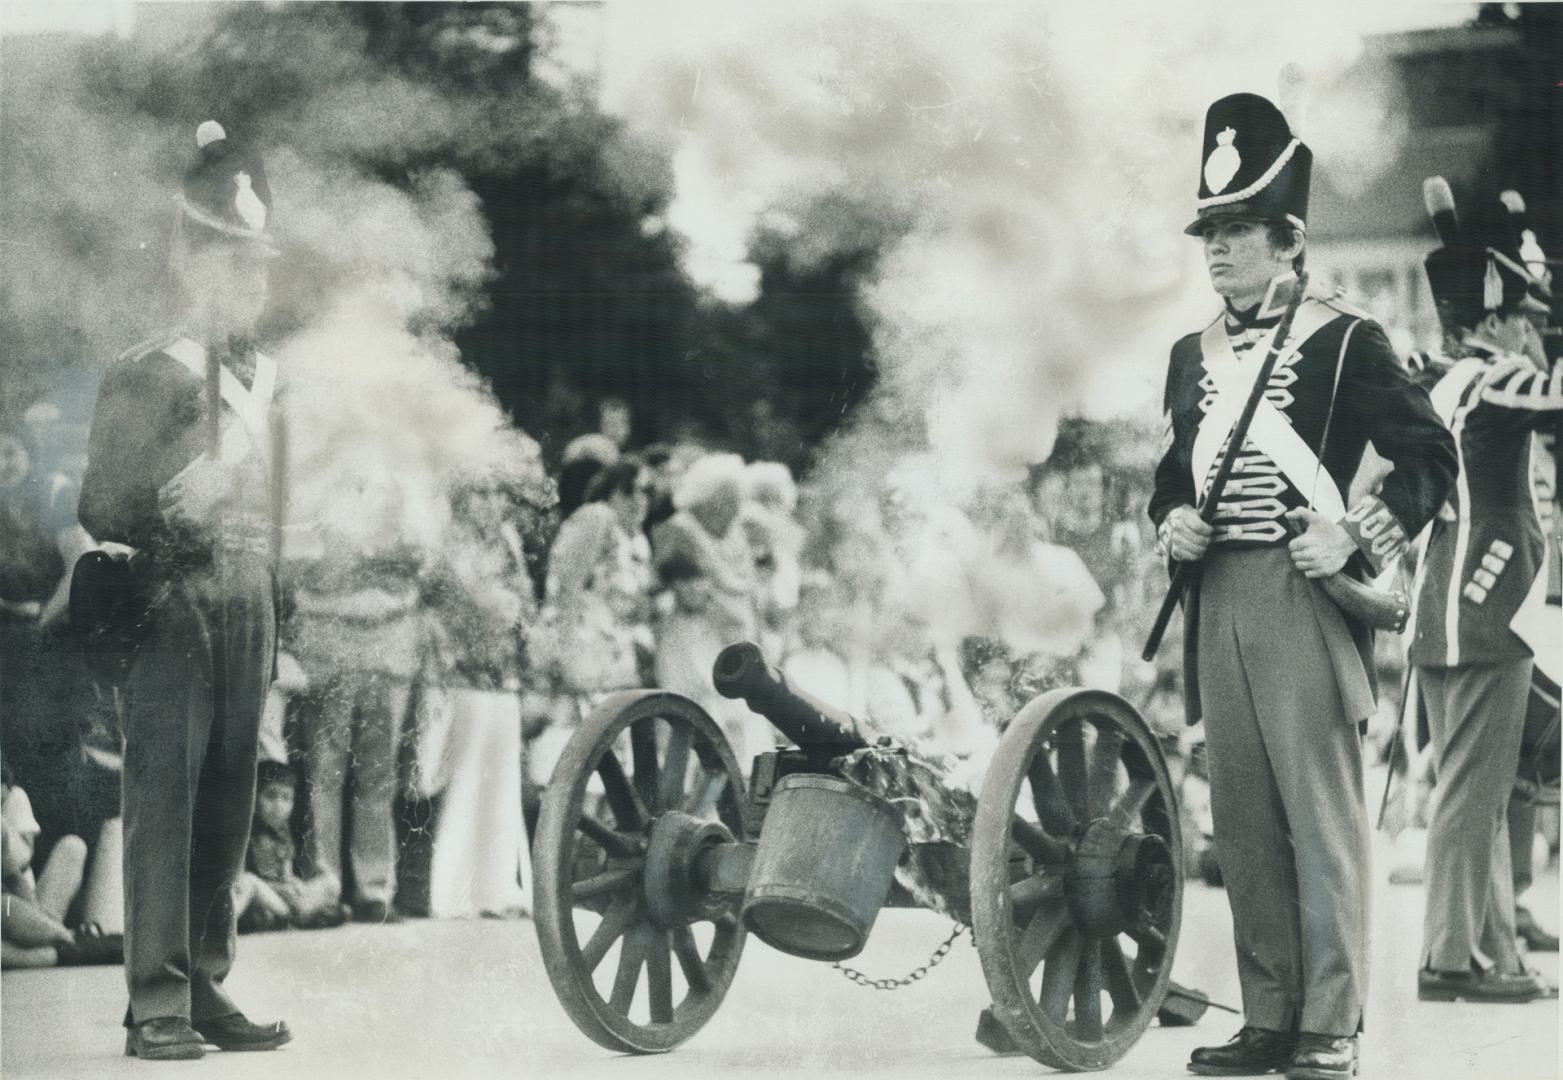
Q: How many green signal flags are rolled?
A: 0